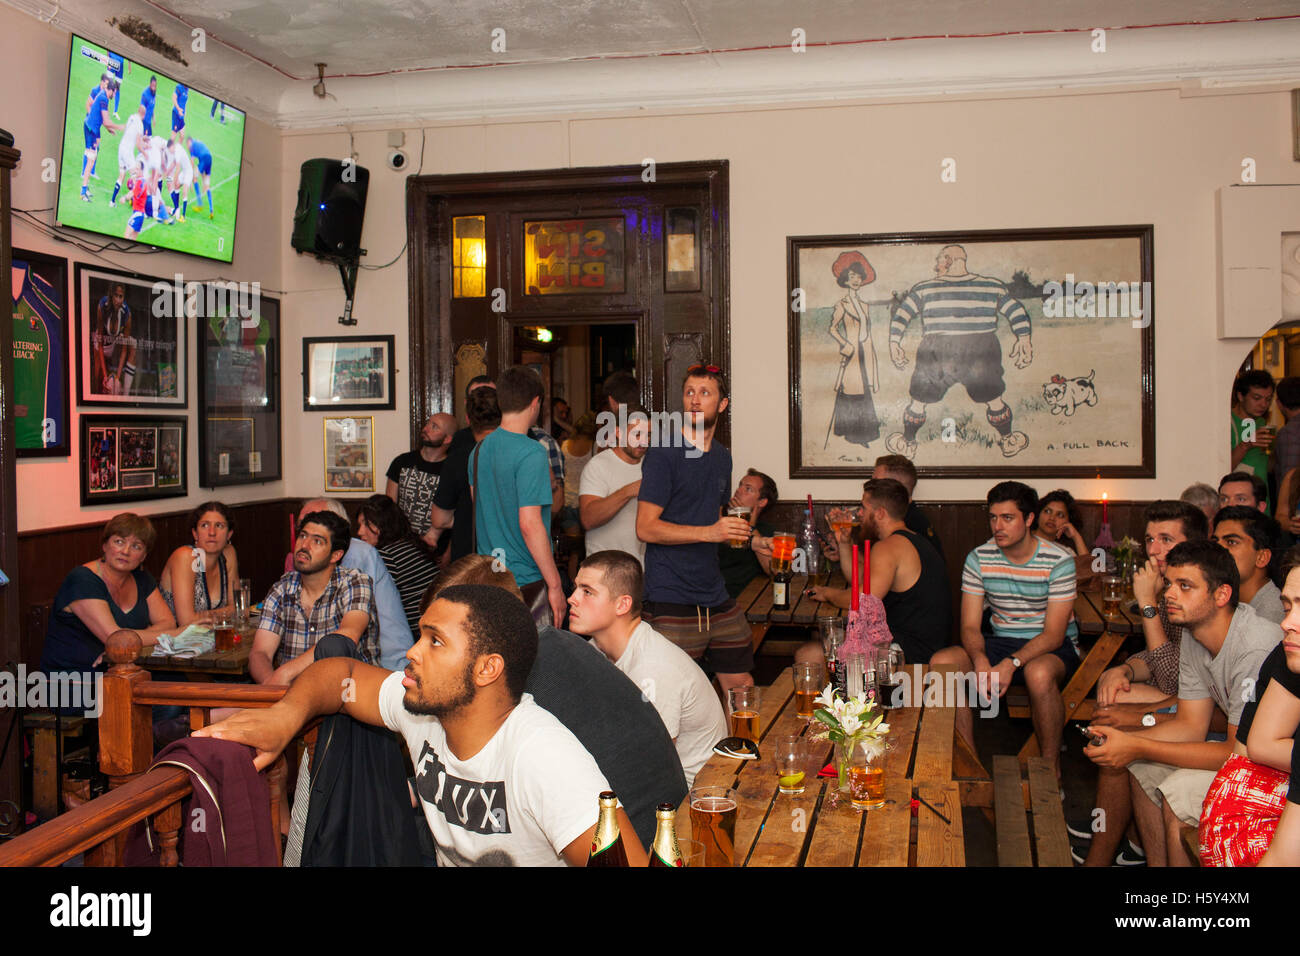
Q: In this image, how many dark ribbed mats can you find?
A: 0